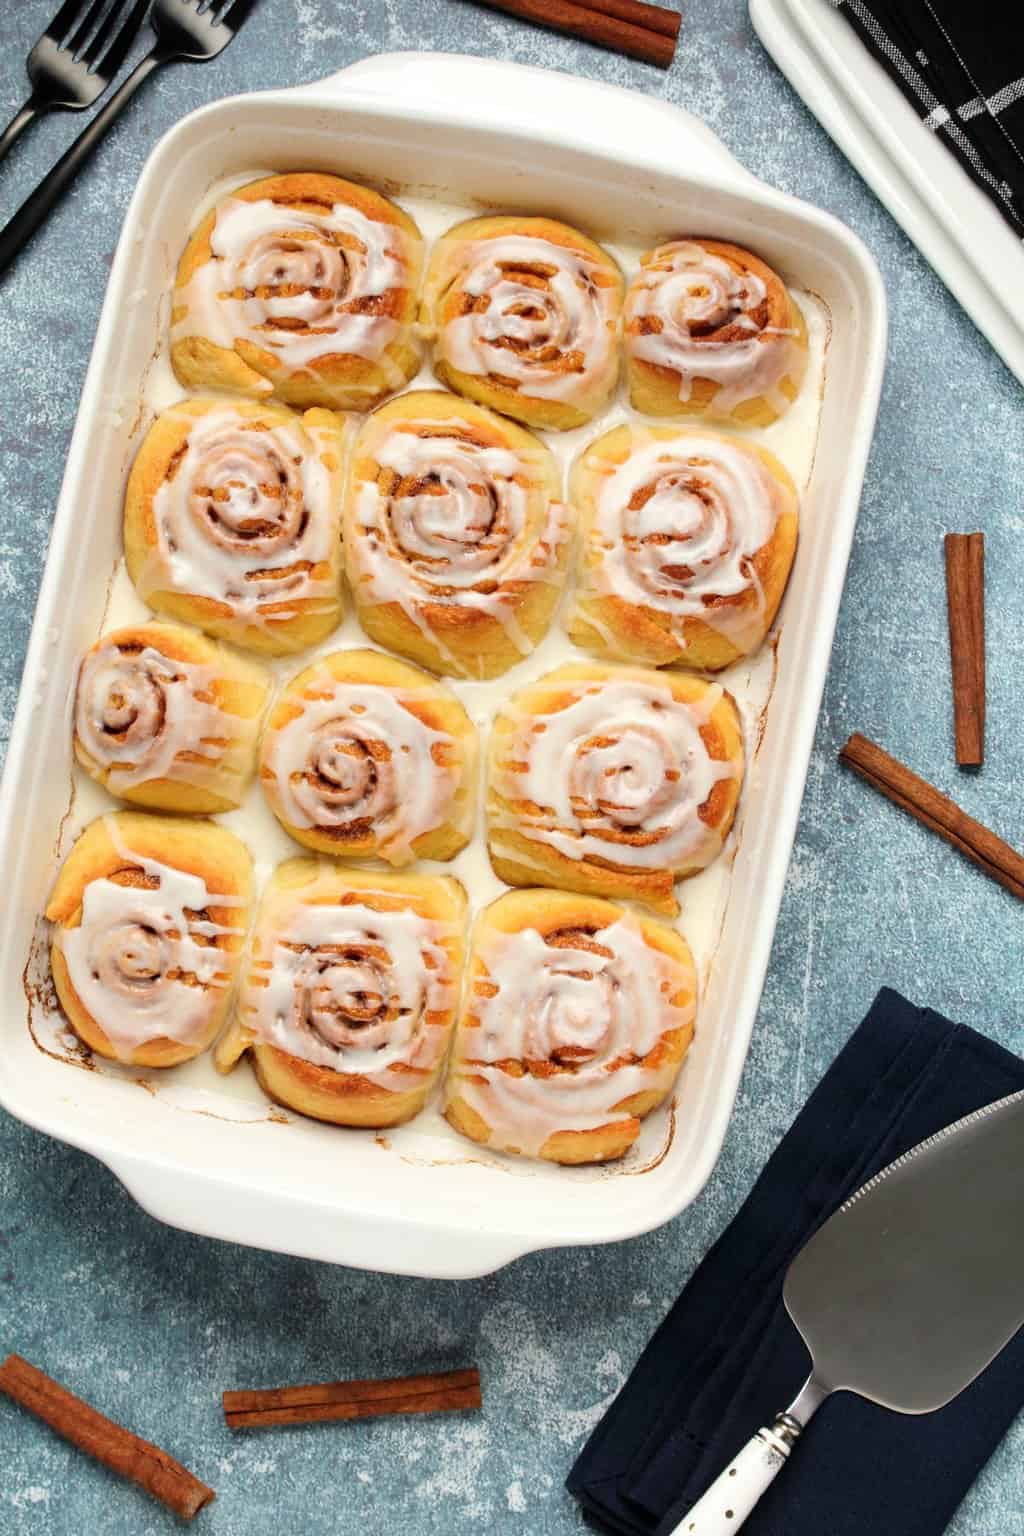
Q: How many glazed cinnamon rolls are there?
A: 12